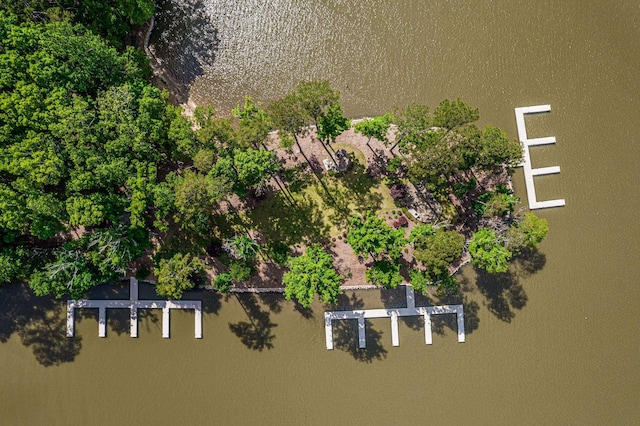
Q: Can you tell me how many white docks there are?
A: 3